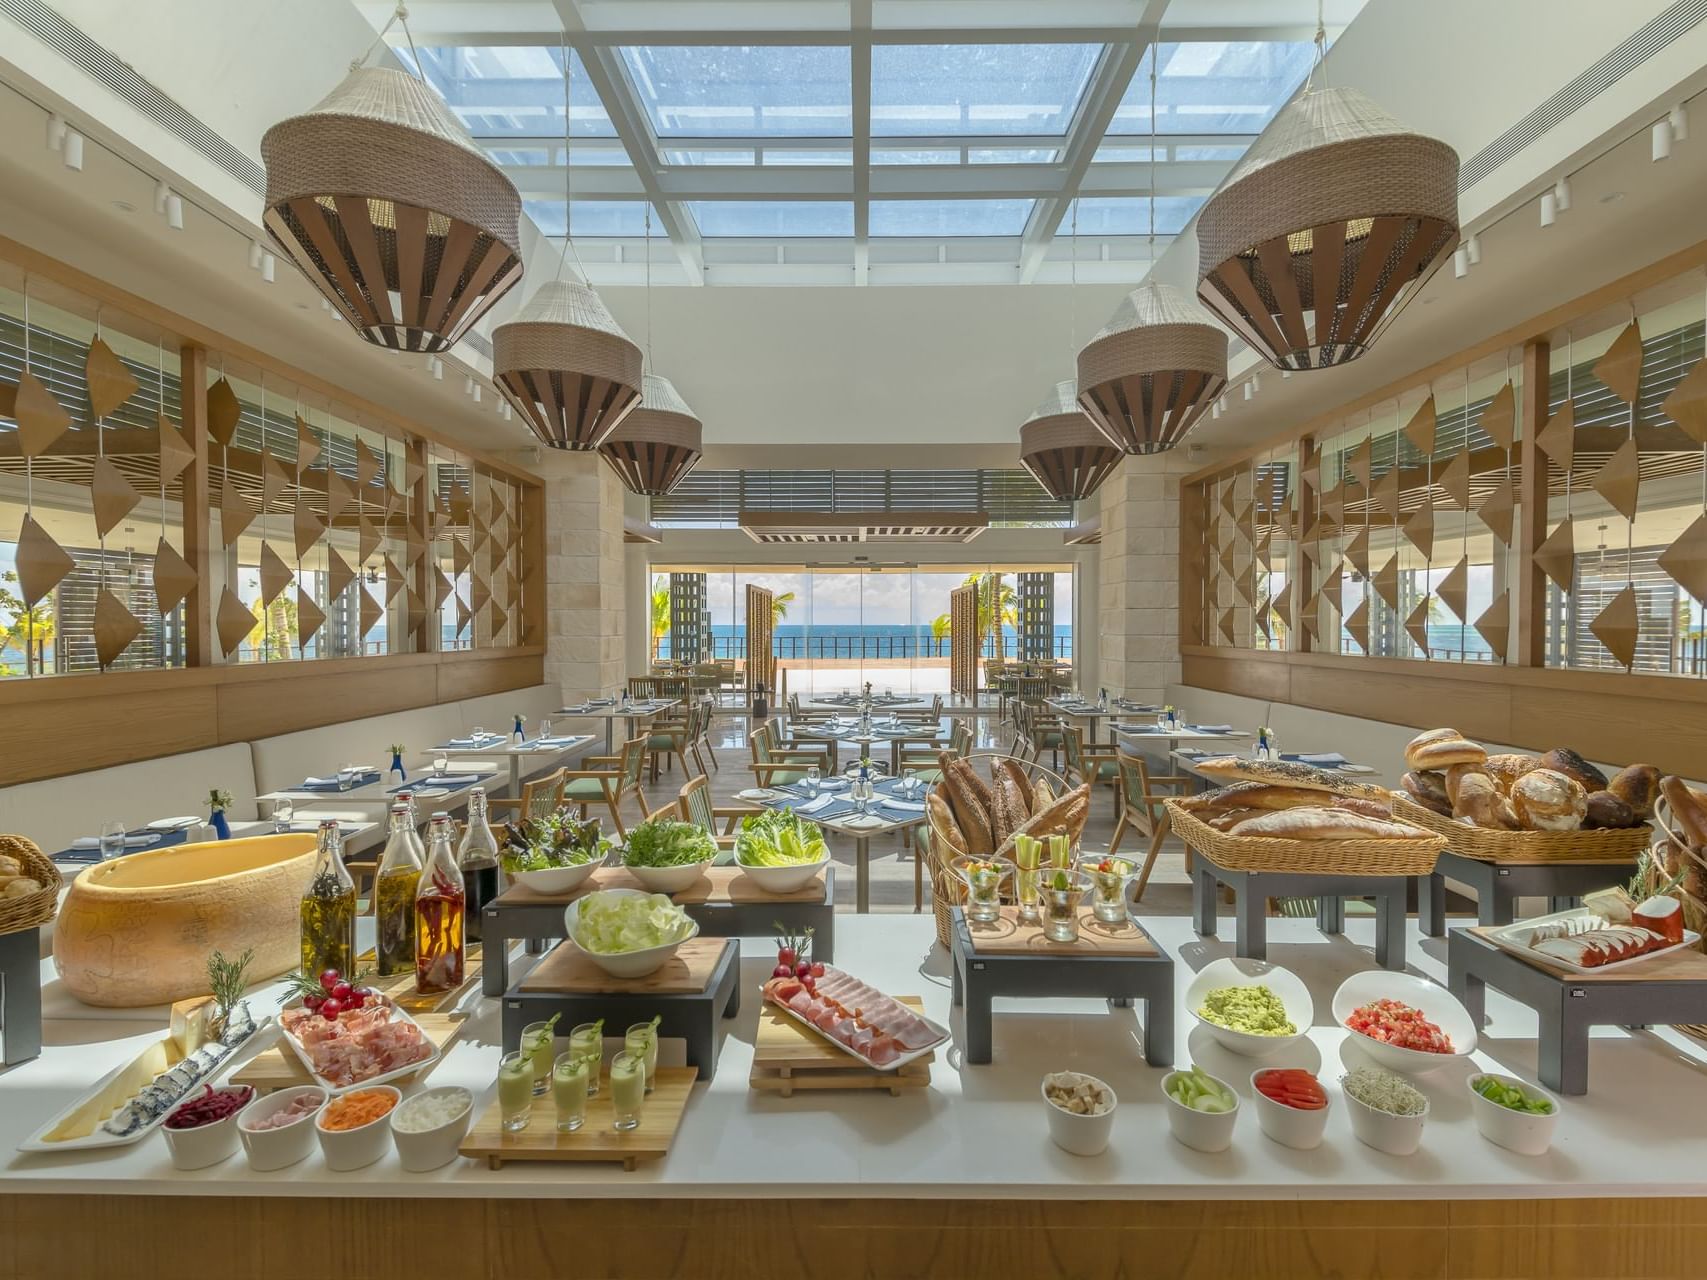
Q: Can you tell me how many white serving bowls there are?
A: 15